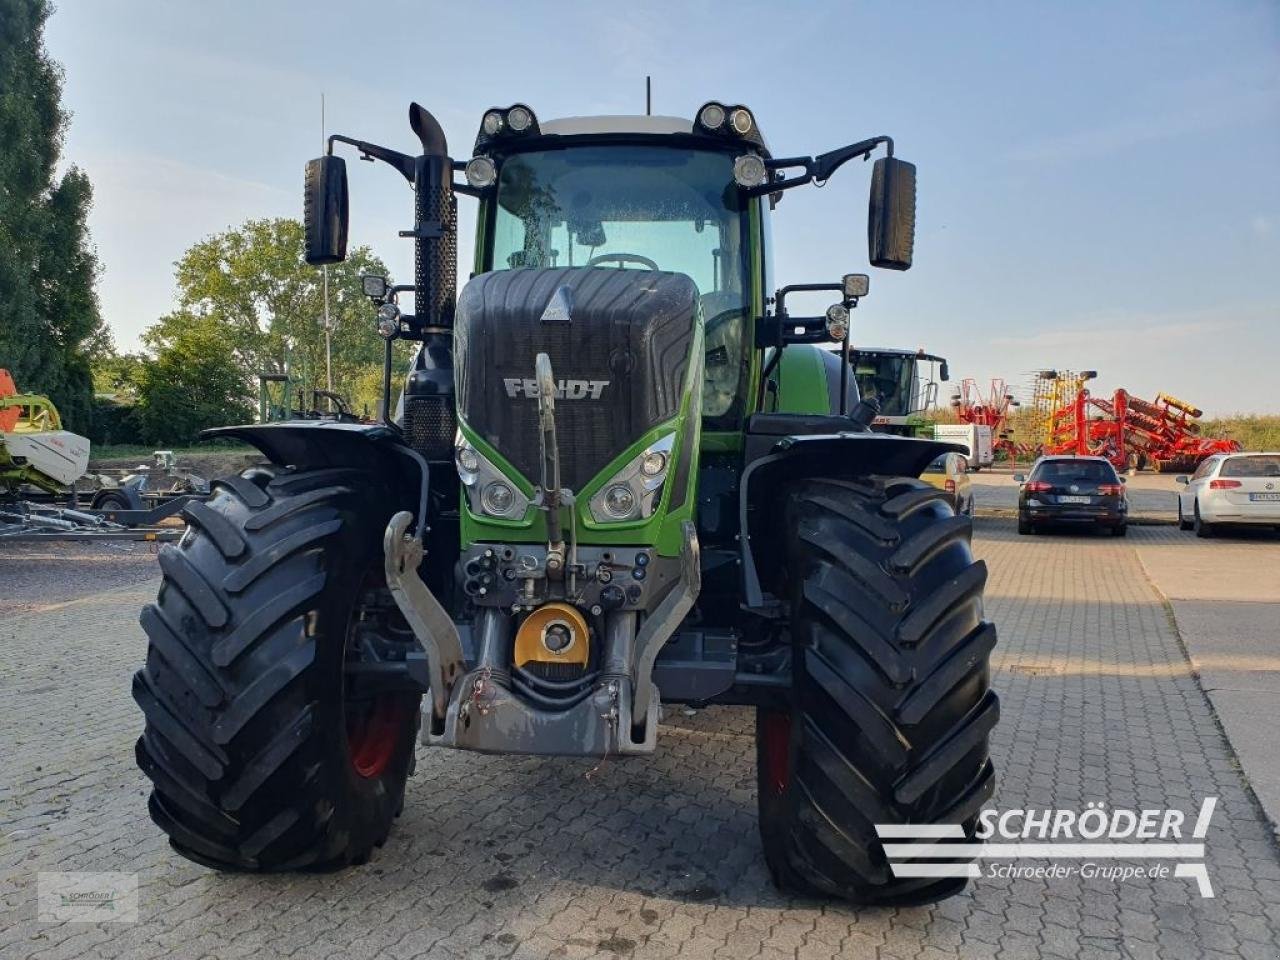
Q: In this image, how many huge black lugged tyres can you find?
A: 2